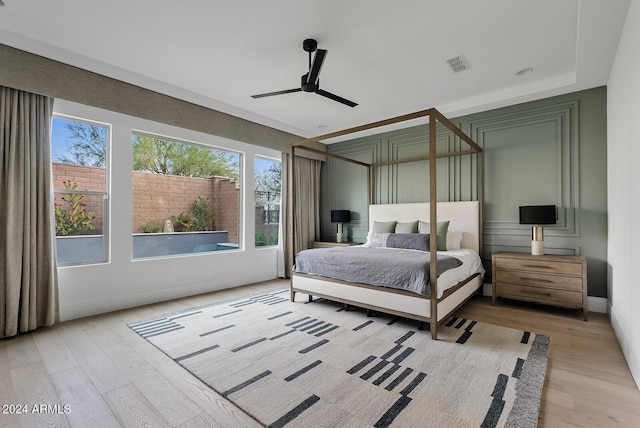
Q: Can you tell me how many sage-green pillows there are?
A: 3